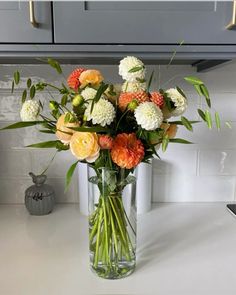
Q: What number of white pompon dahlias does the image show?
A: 7